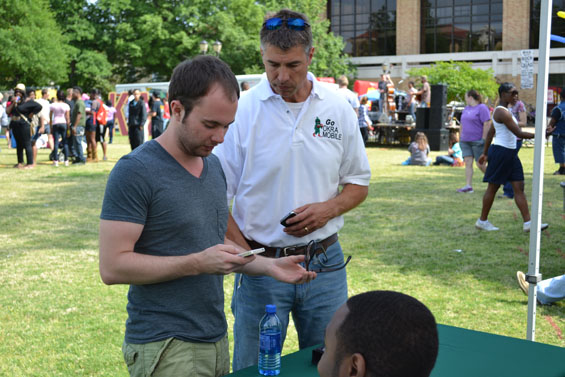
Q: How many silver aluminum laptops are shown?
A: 0